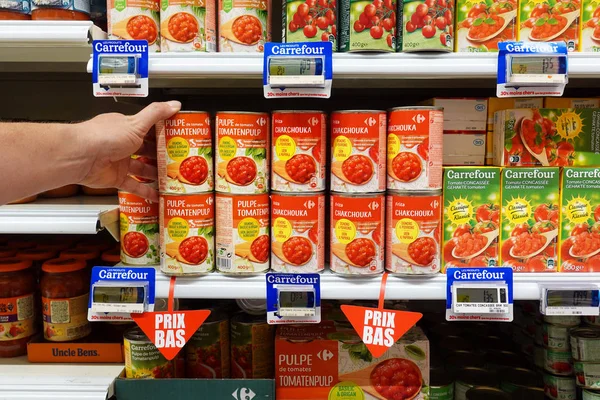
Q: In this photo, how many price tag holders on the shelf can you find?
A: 7